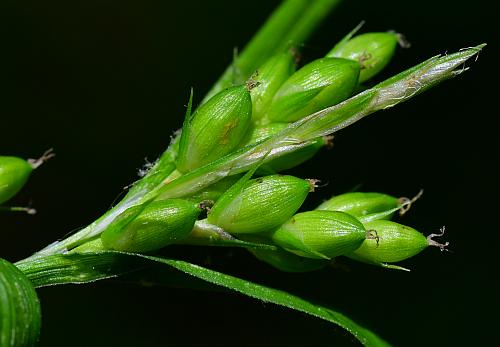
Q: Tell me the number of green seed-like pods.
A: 12